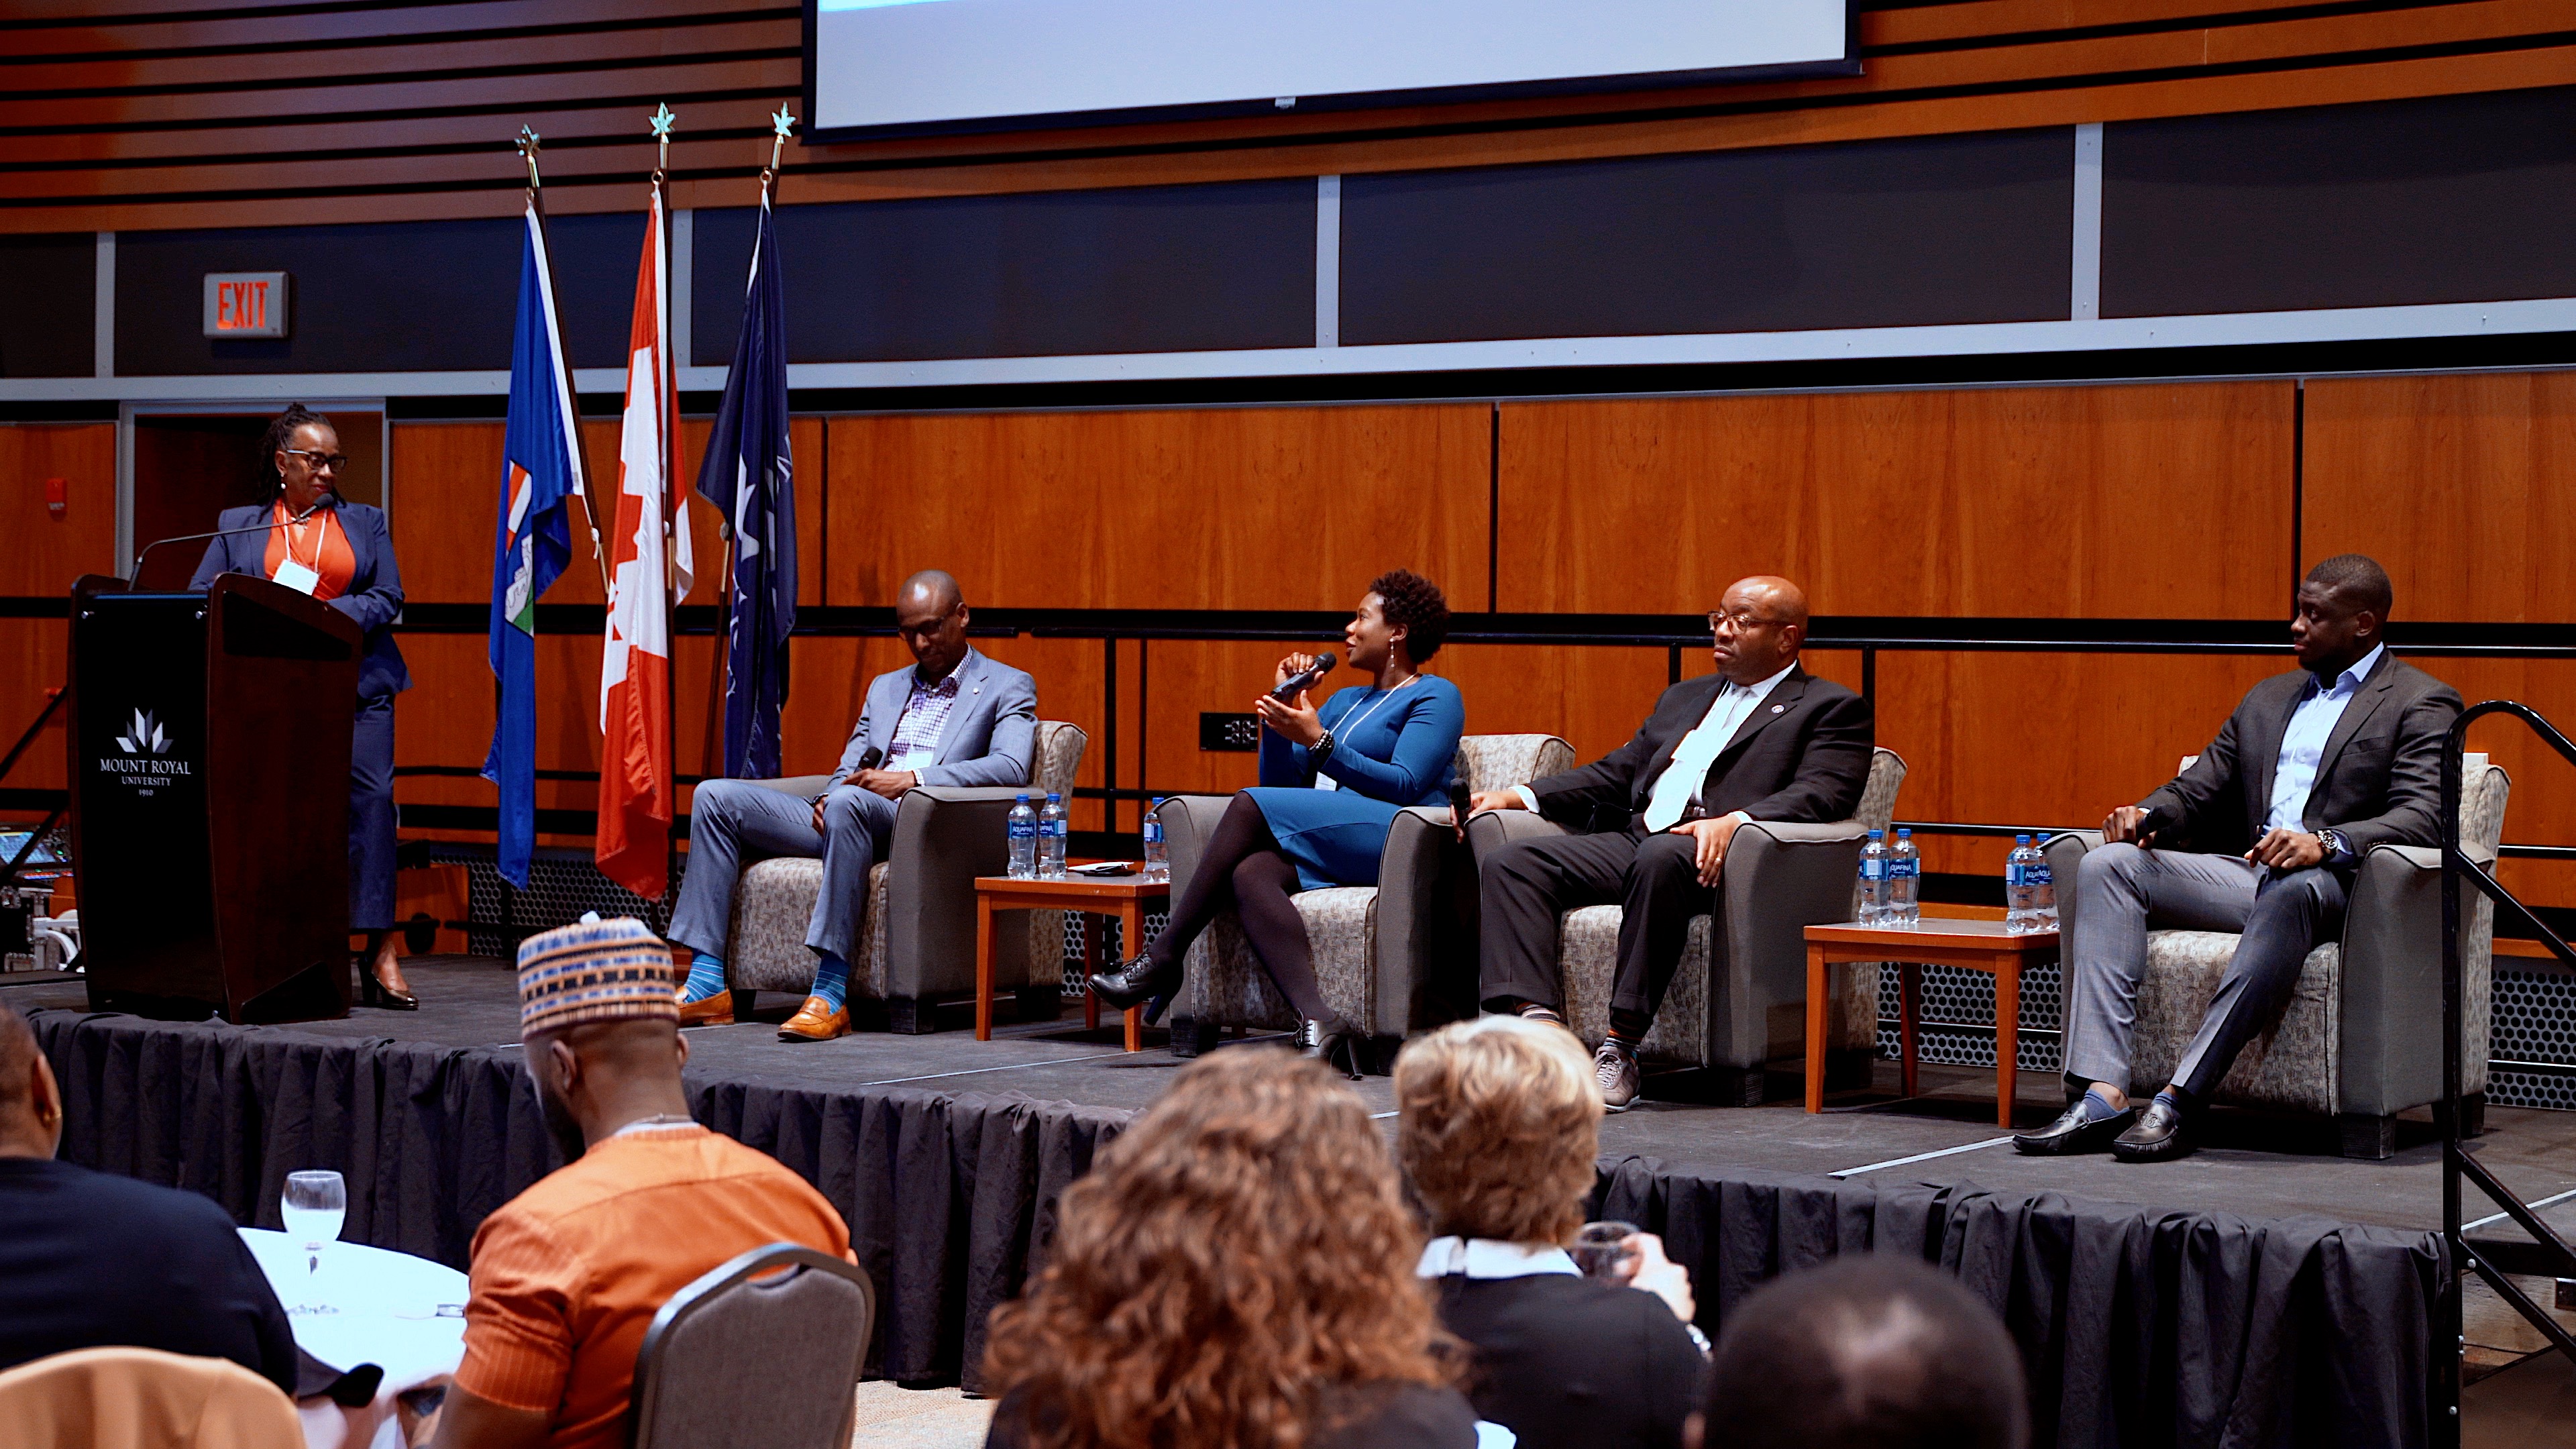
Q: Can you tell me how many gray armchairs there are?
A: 4